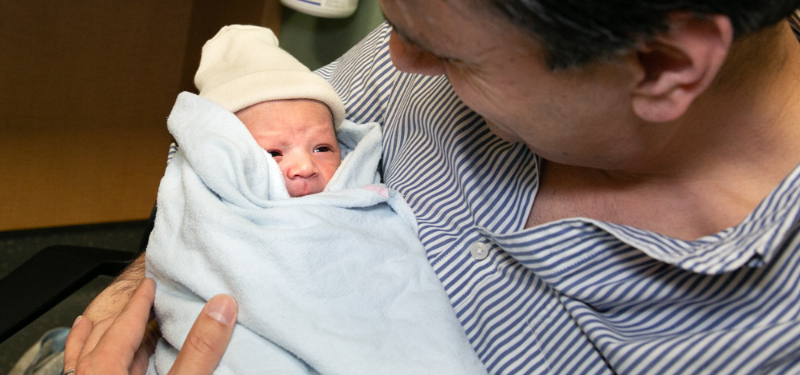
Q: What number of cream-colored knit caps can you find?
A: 1